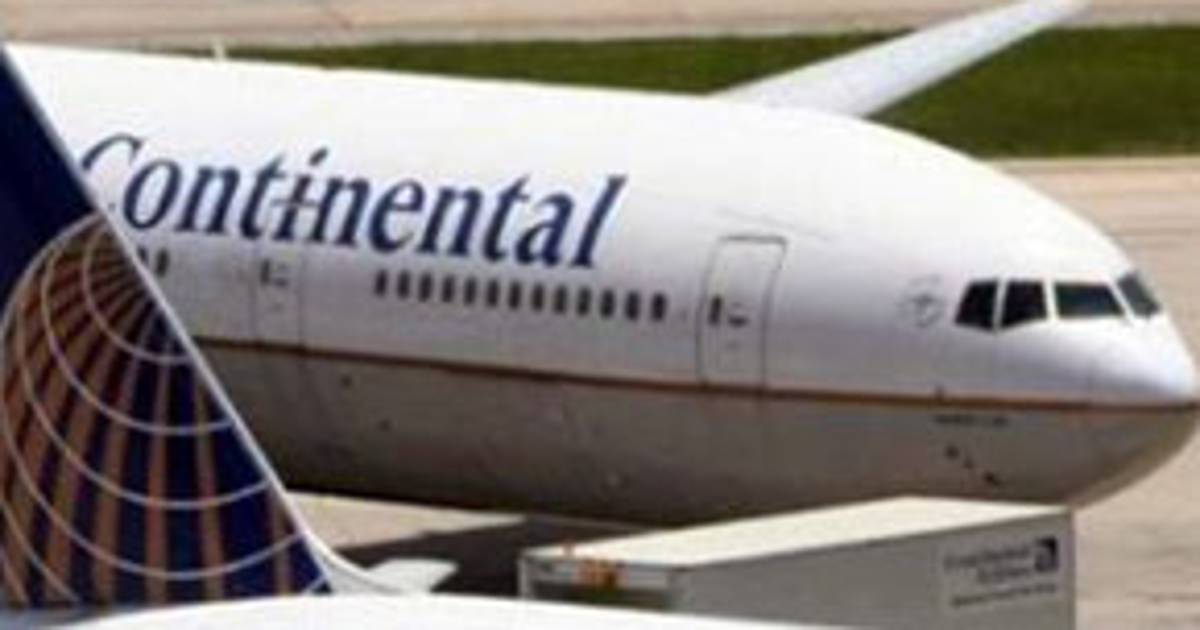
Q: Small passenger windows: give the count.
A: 15